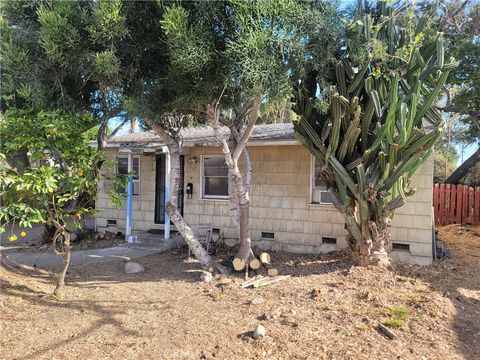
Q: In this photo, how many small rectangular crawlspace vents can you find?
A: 5